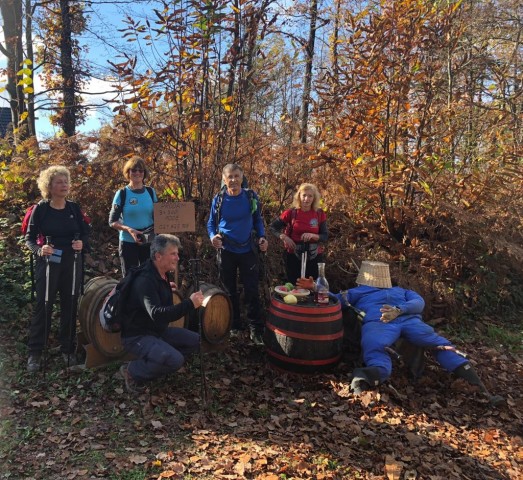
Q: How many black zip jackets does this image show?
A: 1